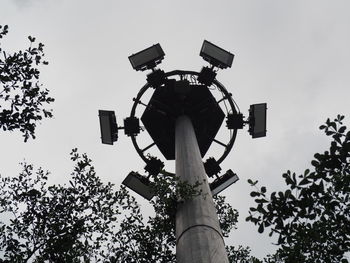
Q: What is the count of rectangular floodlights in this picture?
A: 6